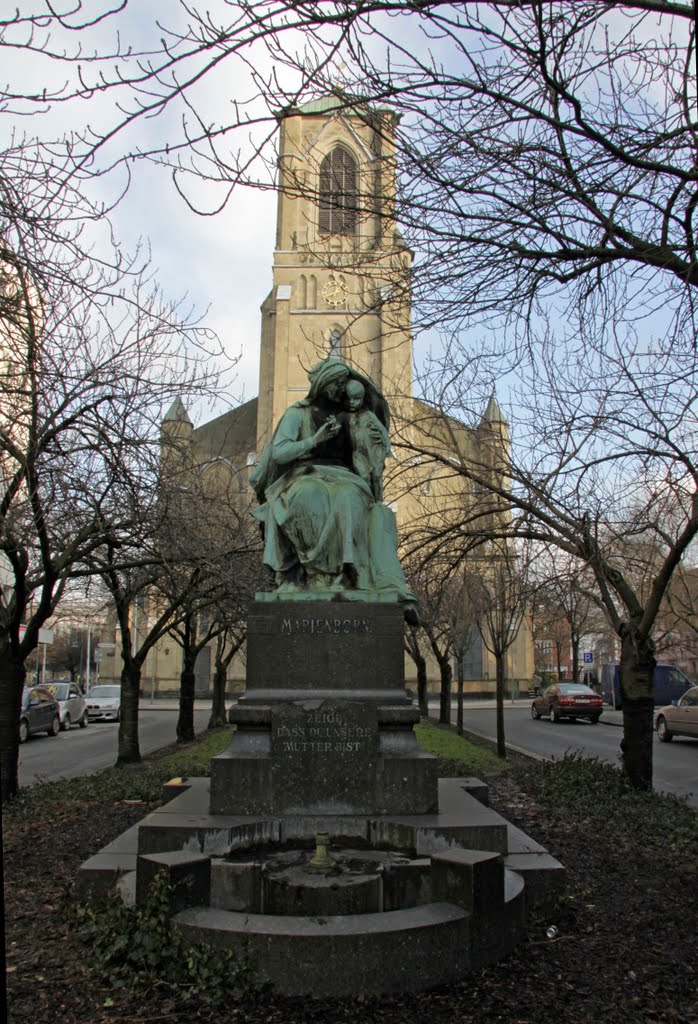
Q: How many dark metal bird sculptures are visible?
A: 0